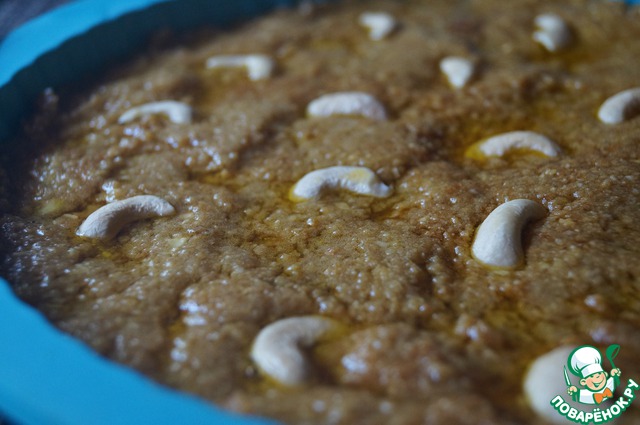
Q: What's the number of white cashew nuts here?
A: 13